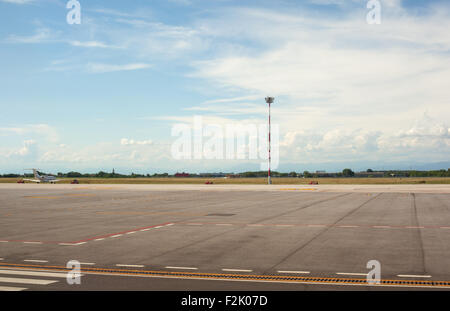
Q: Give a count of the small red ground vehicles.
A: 4